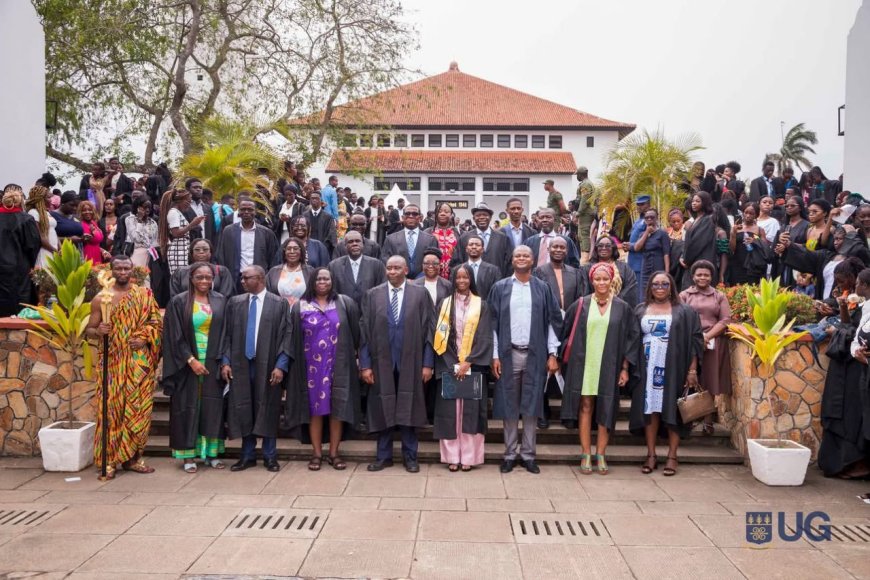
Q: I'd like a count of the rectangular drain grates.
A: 4